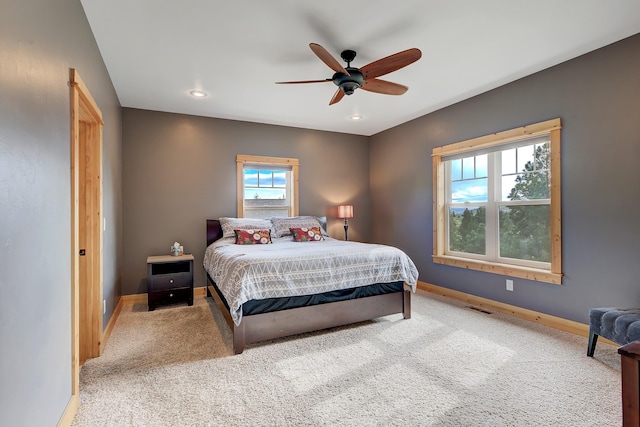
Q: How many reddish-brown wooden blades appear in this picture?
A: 5